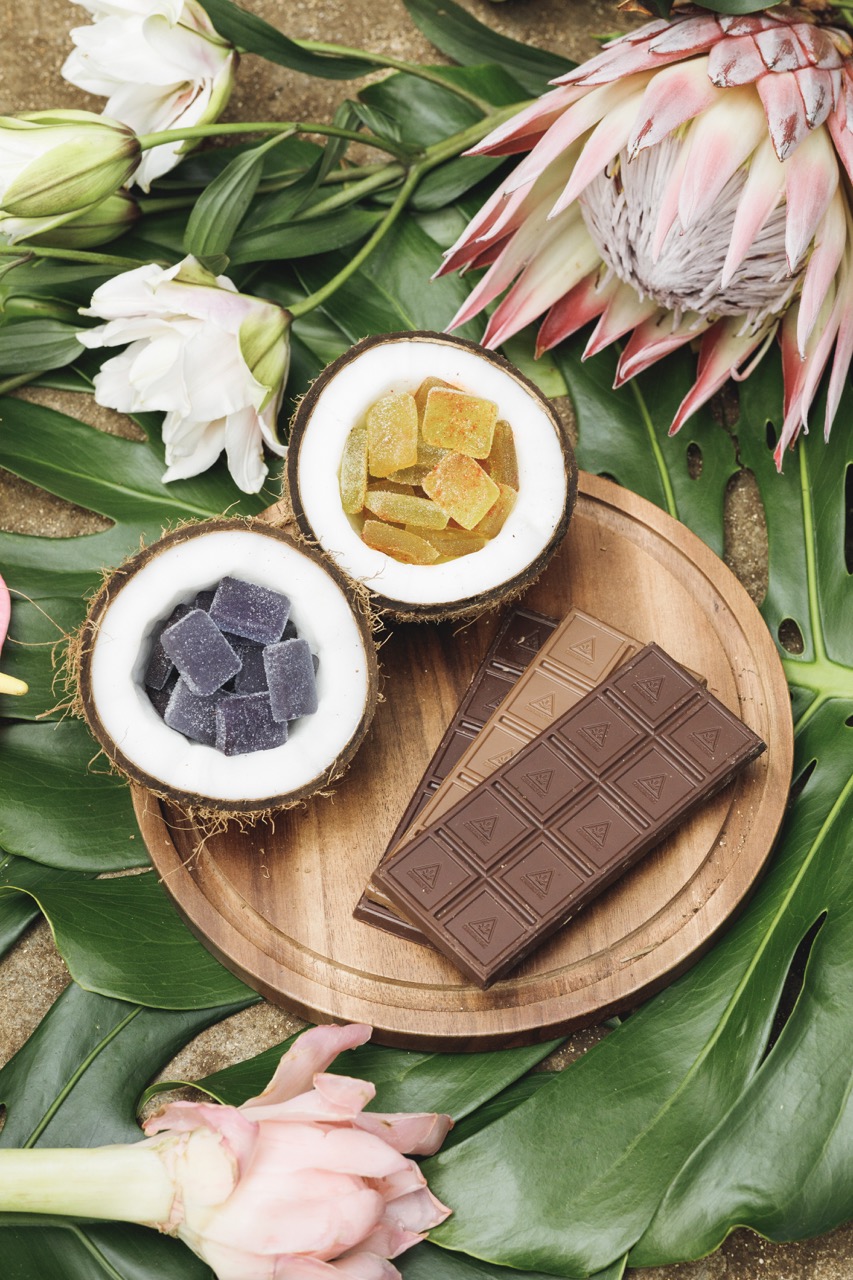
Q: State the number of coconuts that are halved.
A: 2